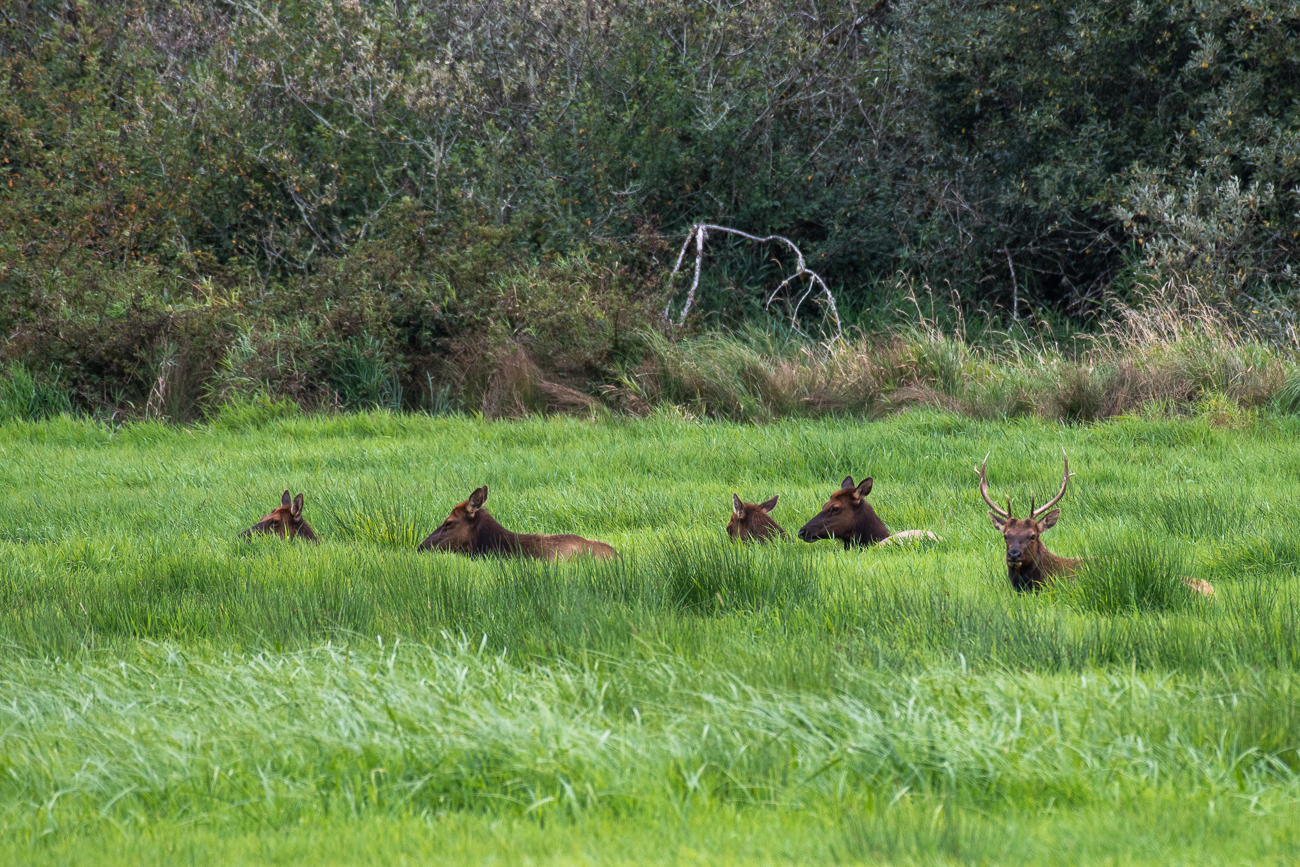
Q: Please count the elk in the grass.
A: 5